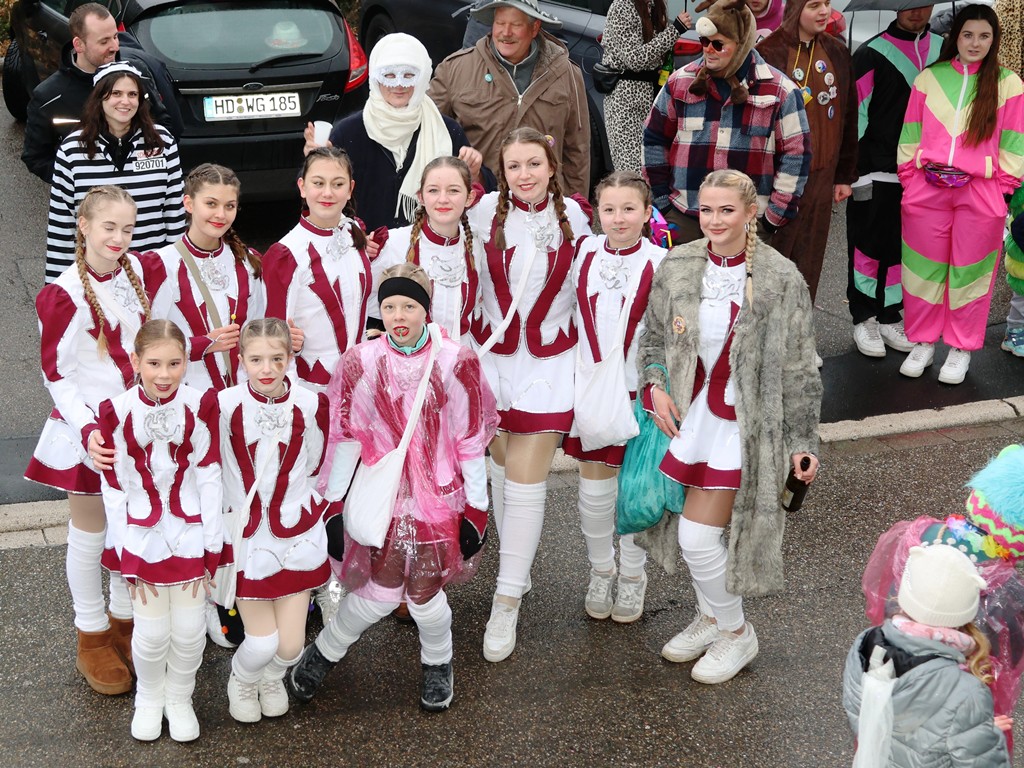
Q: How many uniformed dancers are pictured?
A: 10